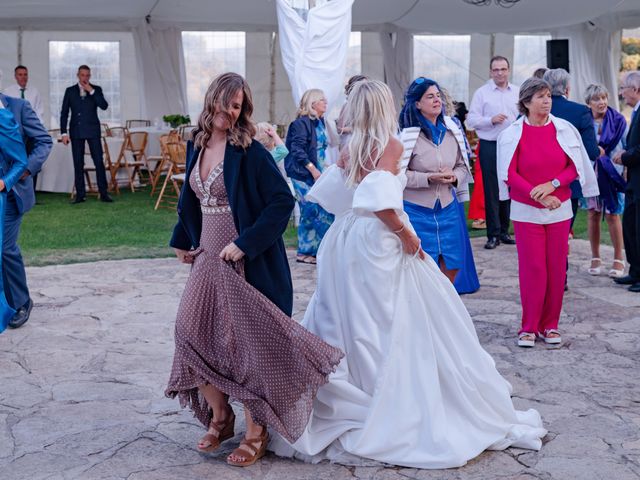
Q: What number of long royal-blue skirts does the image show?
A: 1